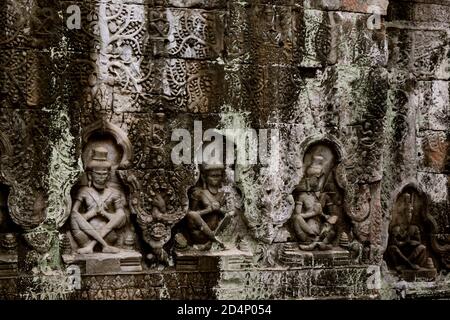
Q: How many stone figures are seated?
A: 4